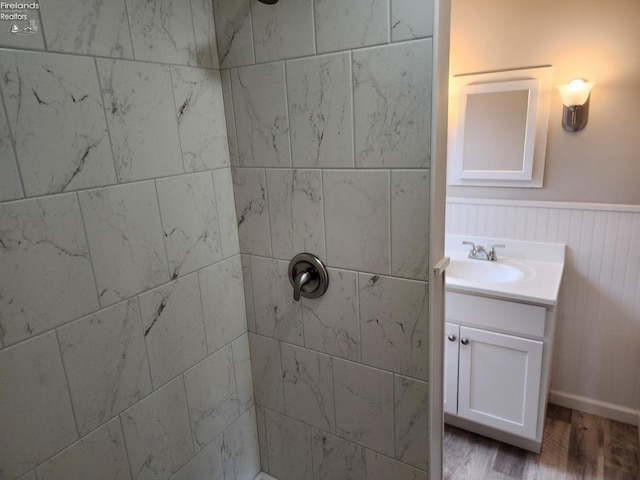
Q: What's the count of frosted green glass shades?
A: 0